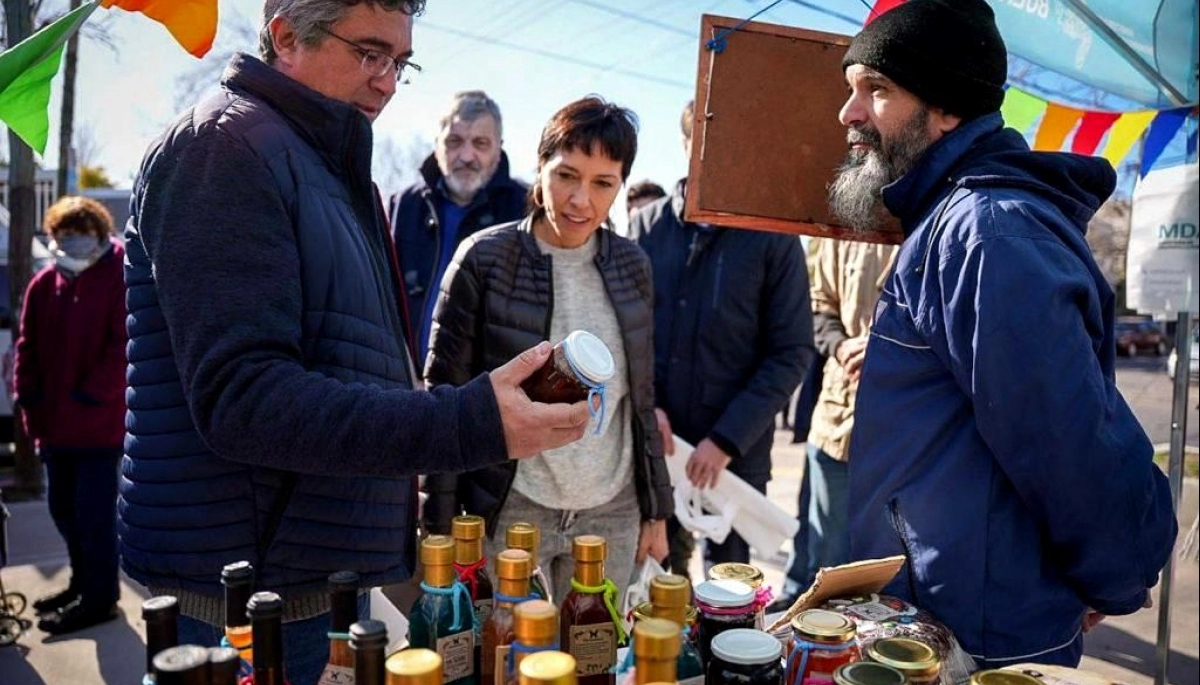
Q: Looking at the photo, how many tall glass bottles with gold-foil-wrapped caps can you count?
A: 10